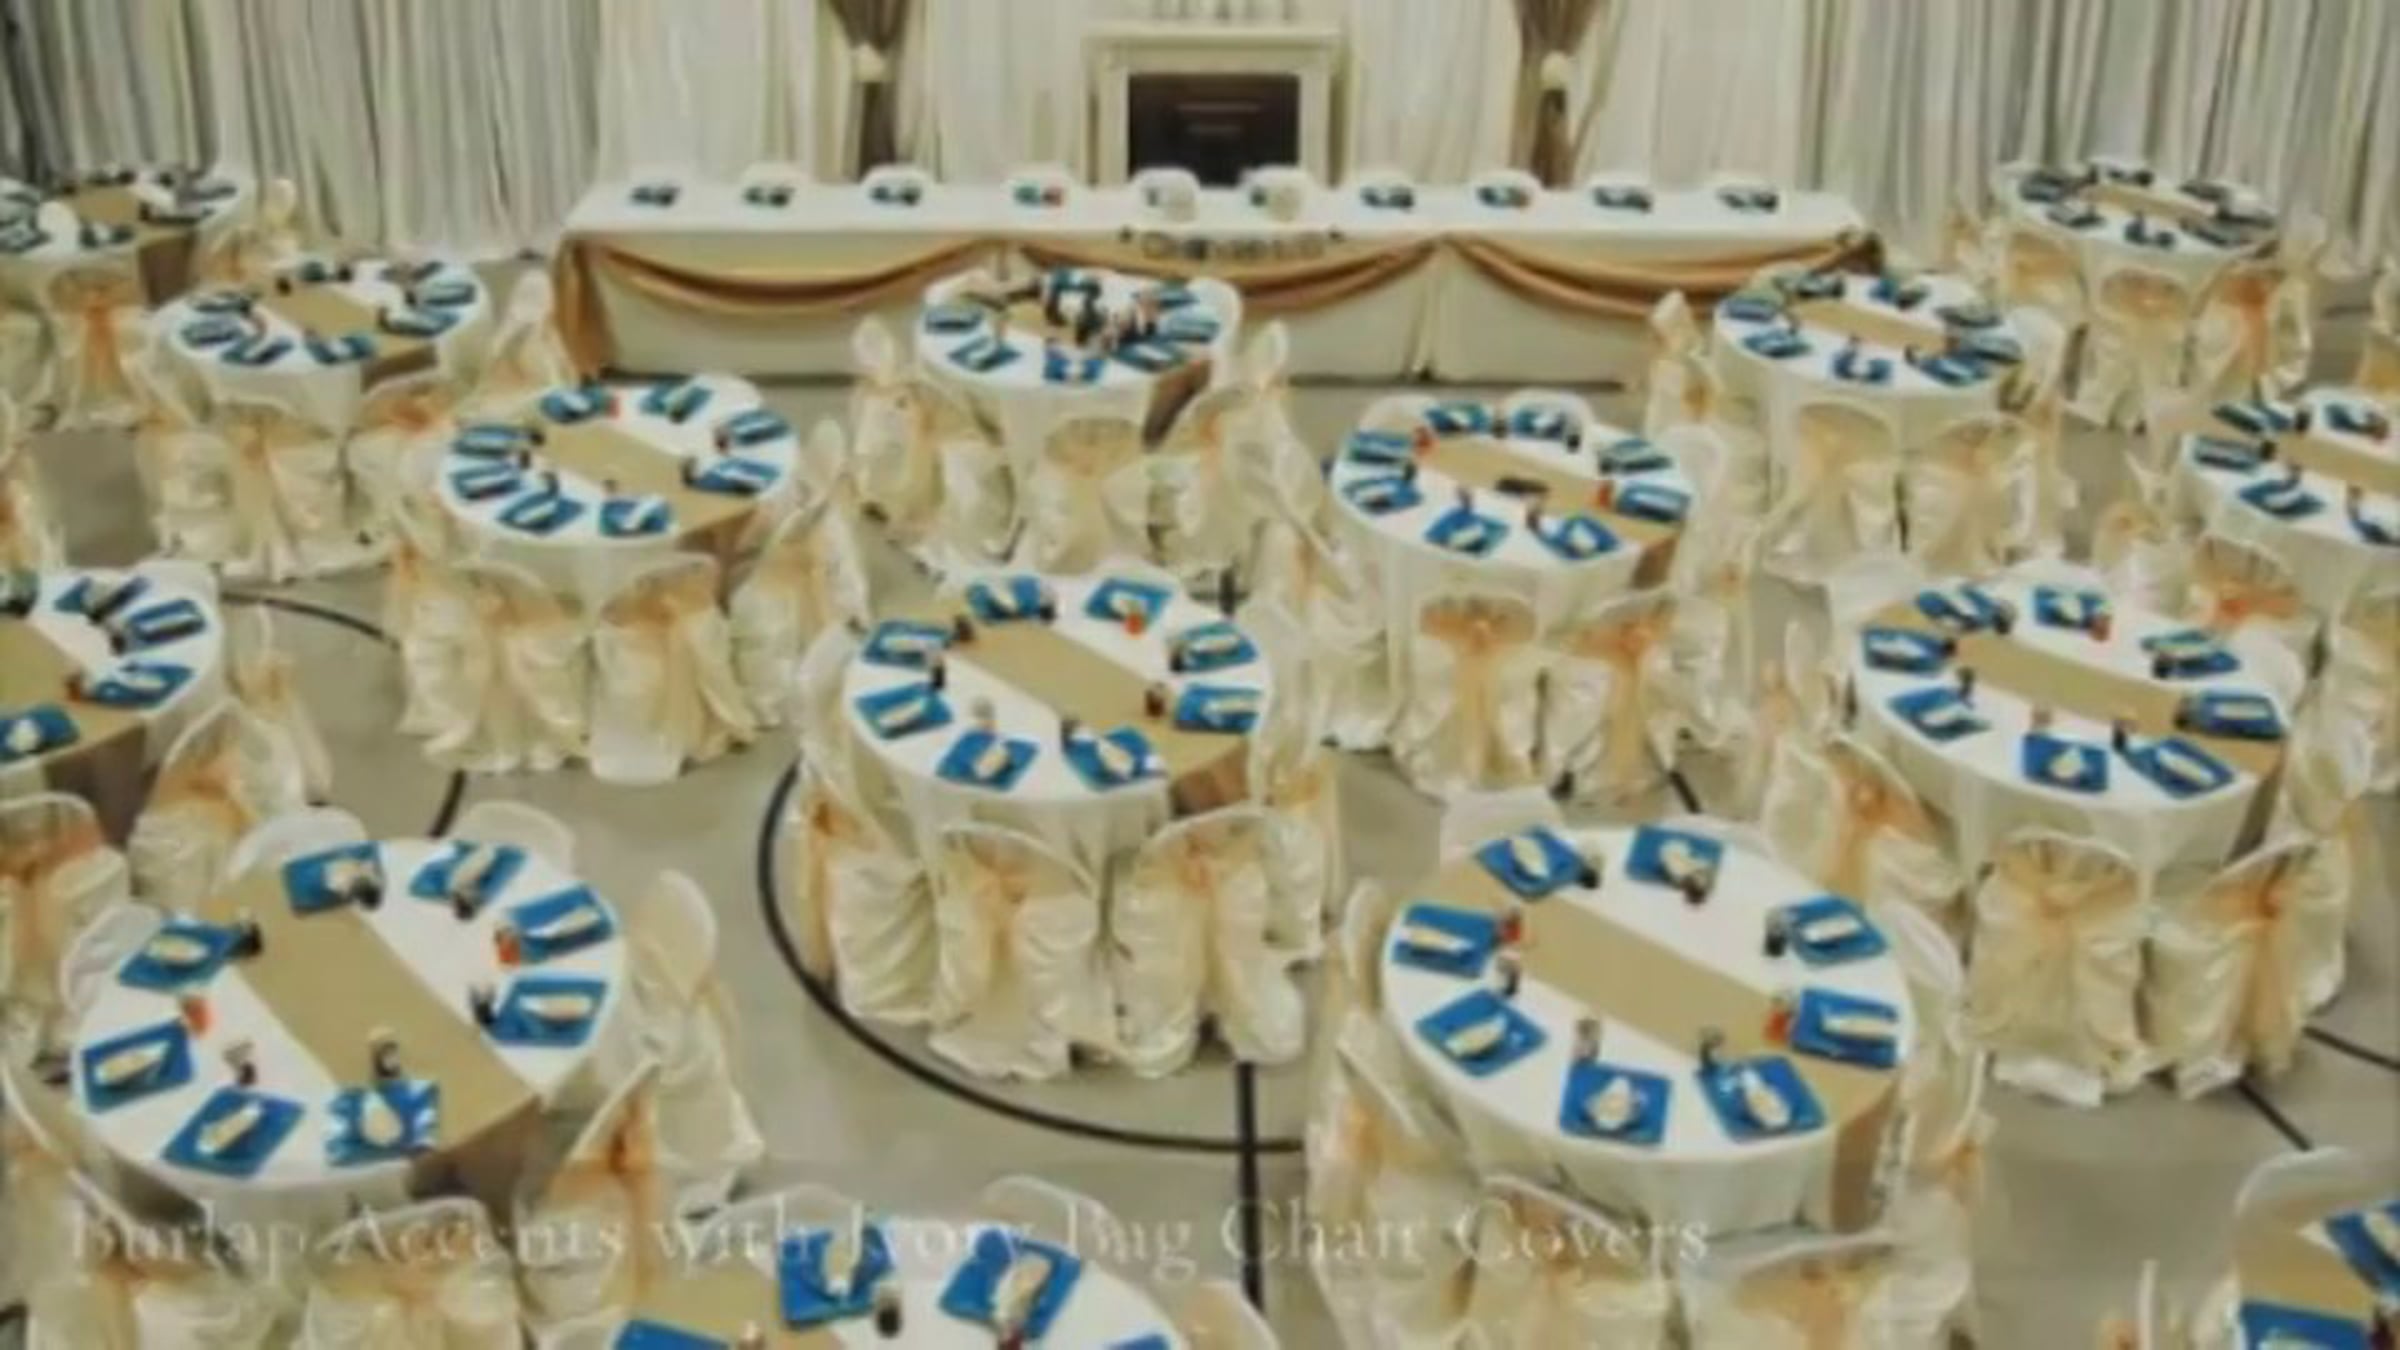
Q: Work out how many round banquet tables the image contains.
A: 15